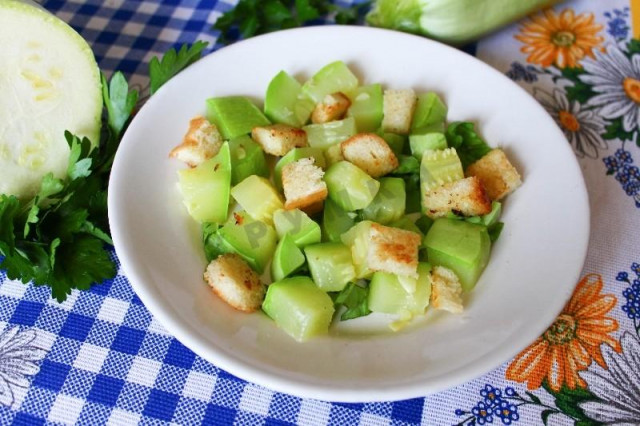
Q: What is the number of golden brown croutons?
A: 11